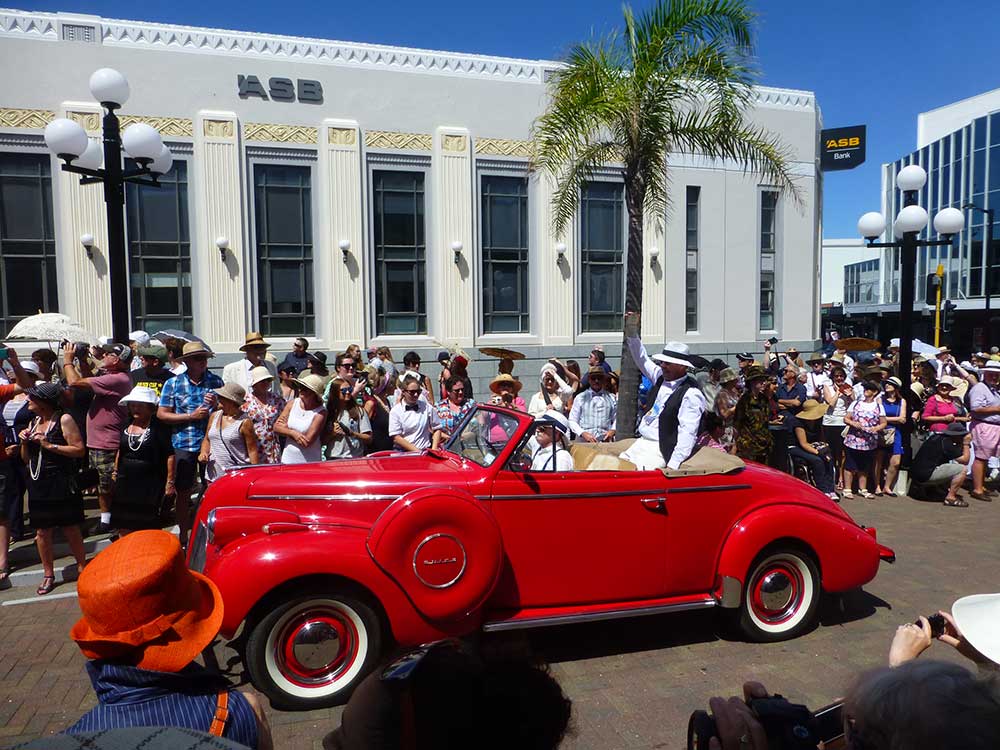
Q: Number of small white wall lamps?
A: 6